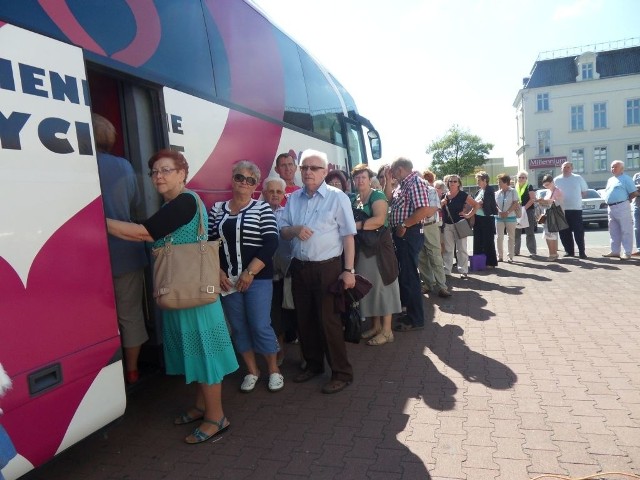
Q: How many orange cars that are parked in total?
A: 0